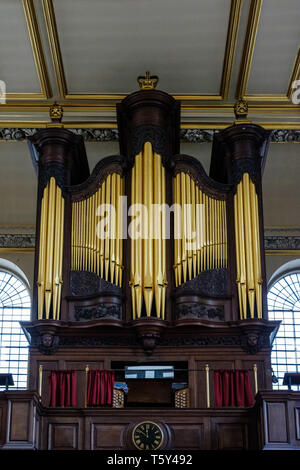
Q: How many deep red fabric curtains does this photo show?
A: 3